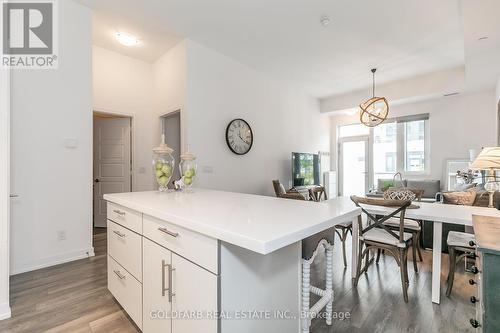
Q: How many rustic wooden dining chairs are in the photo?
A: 4